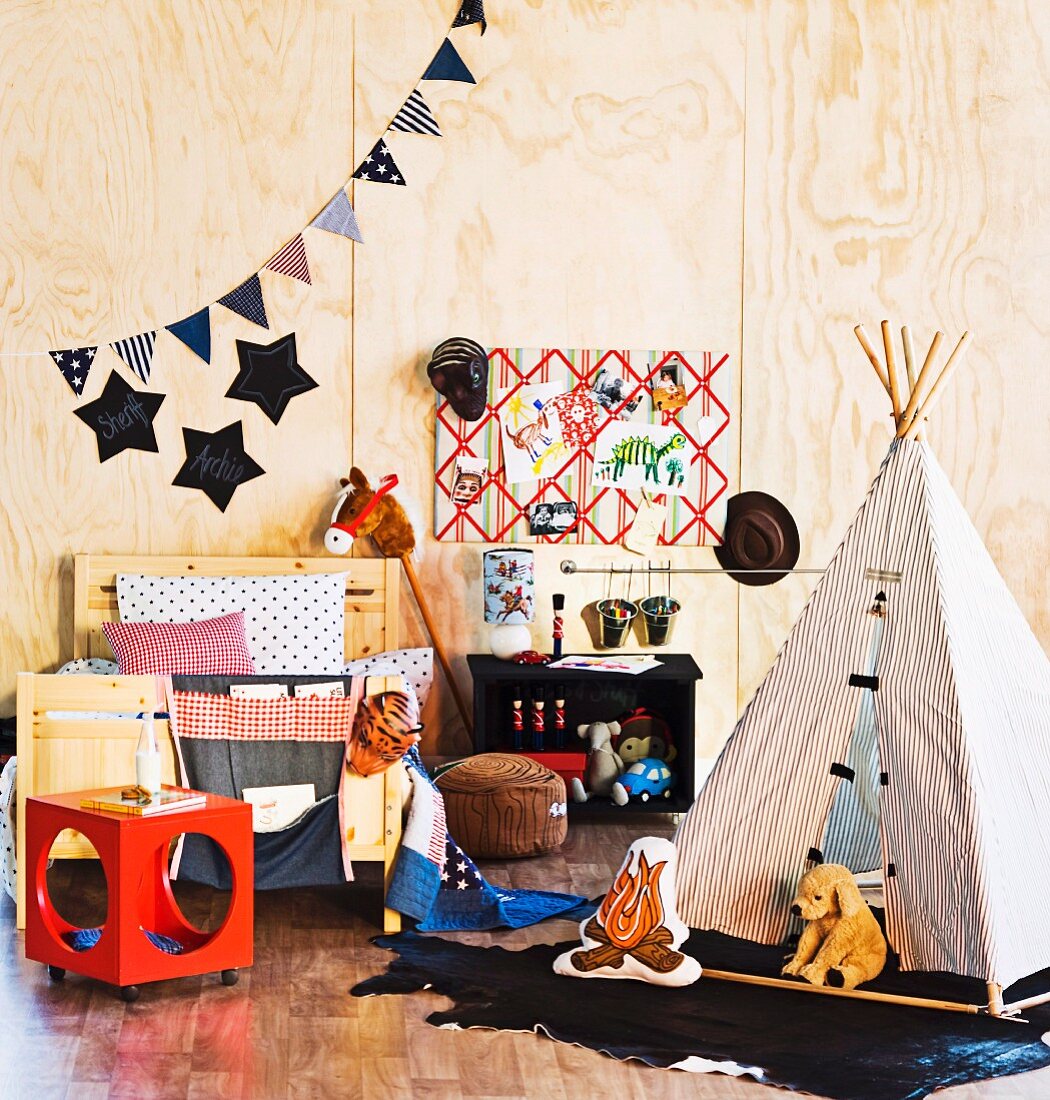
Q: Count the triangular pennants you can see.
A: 10